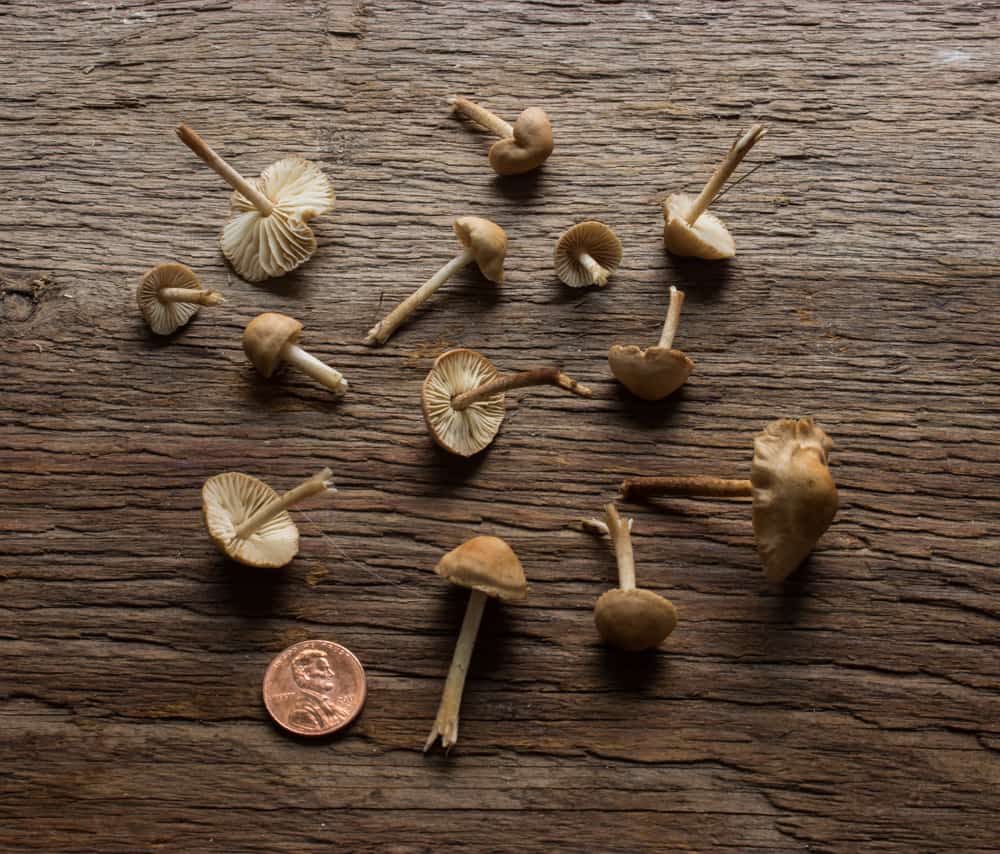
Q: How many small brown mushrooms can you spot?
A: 13